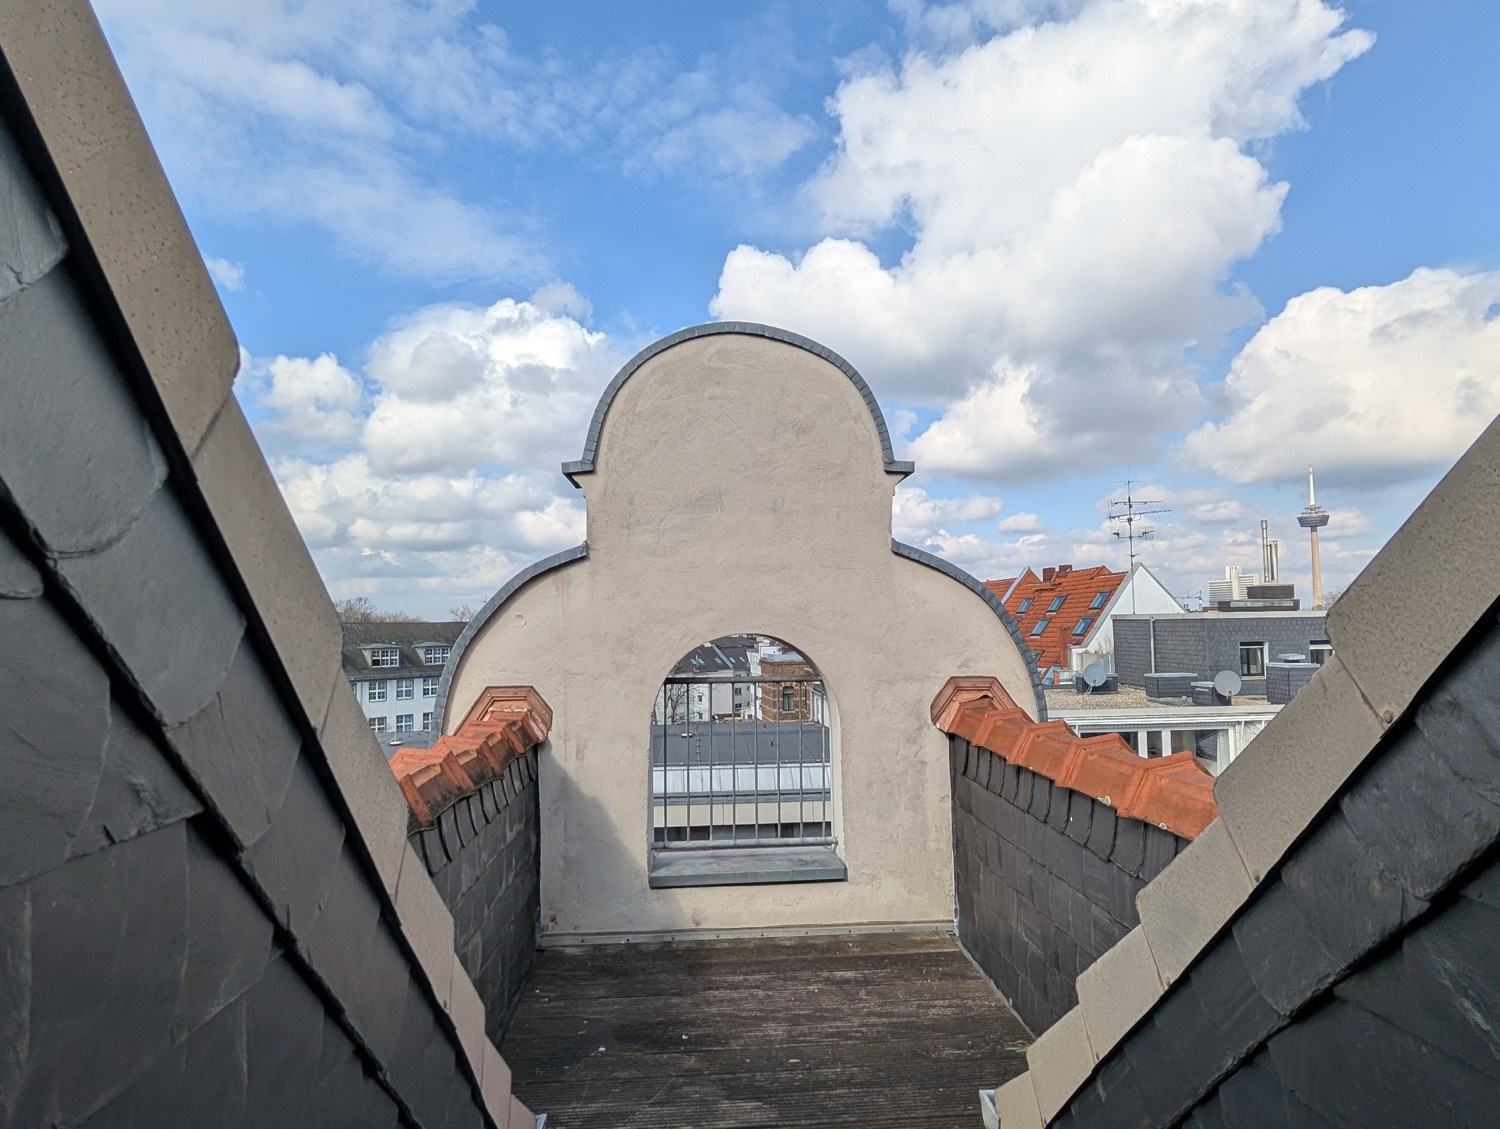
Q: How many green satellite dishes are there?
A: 0